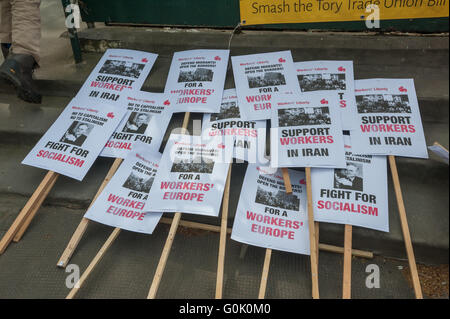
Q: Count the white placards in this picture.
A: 13